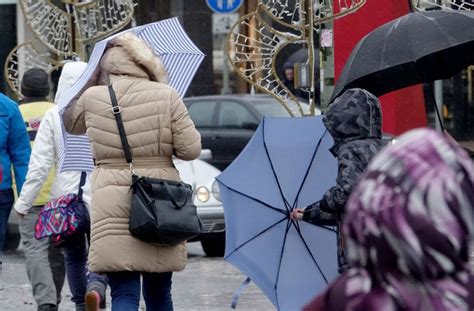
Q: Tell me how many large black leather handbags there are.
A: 1